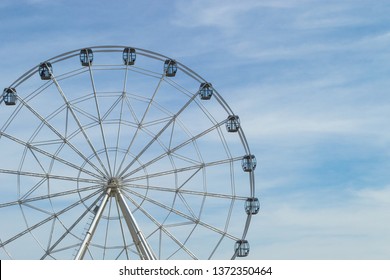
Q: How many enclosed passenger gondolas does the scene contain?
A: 10